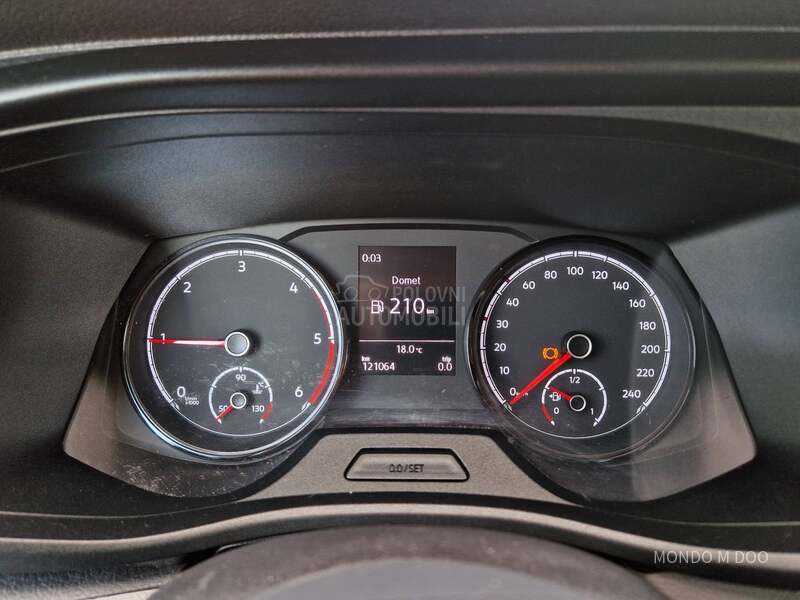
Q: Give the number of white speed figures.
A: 15